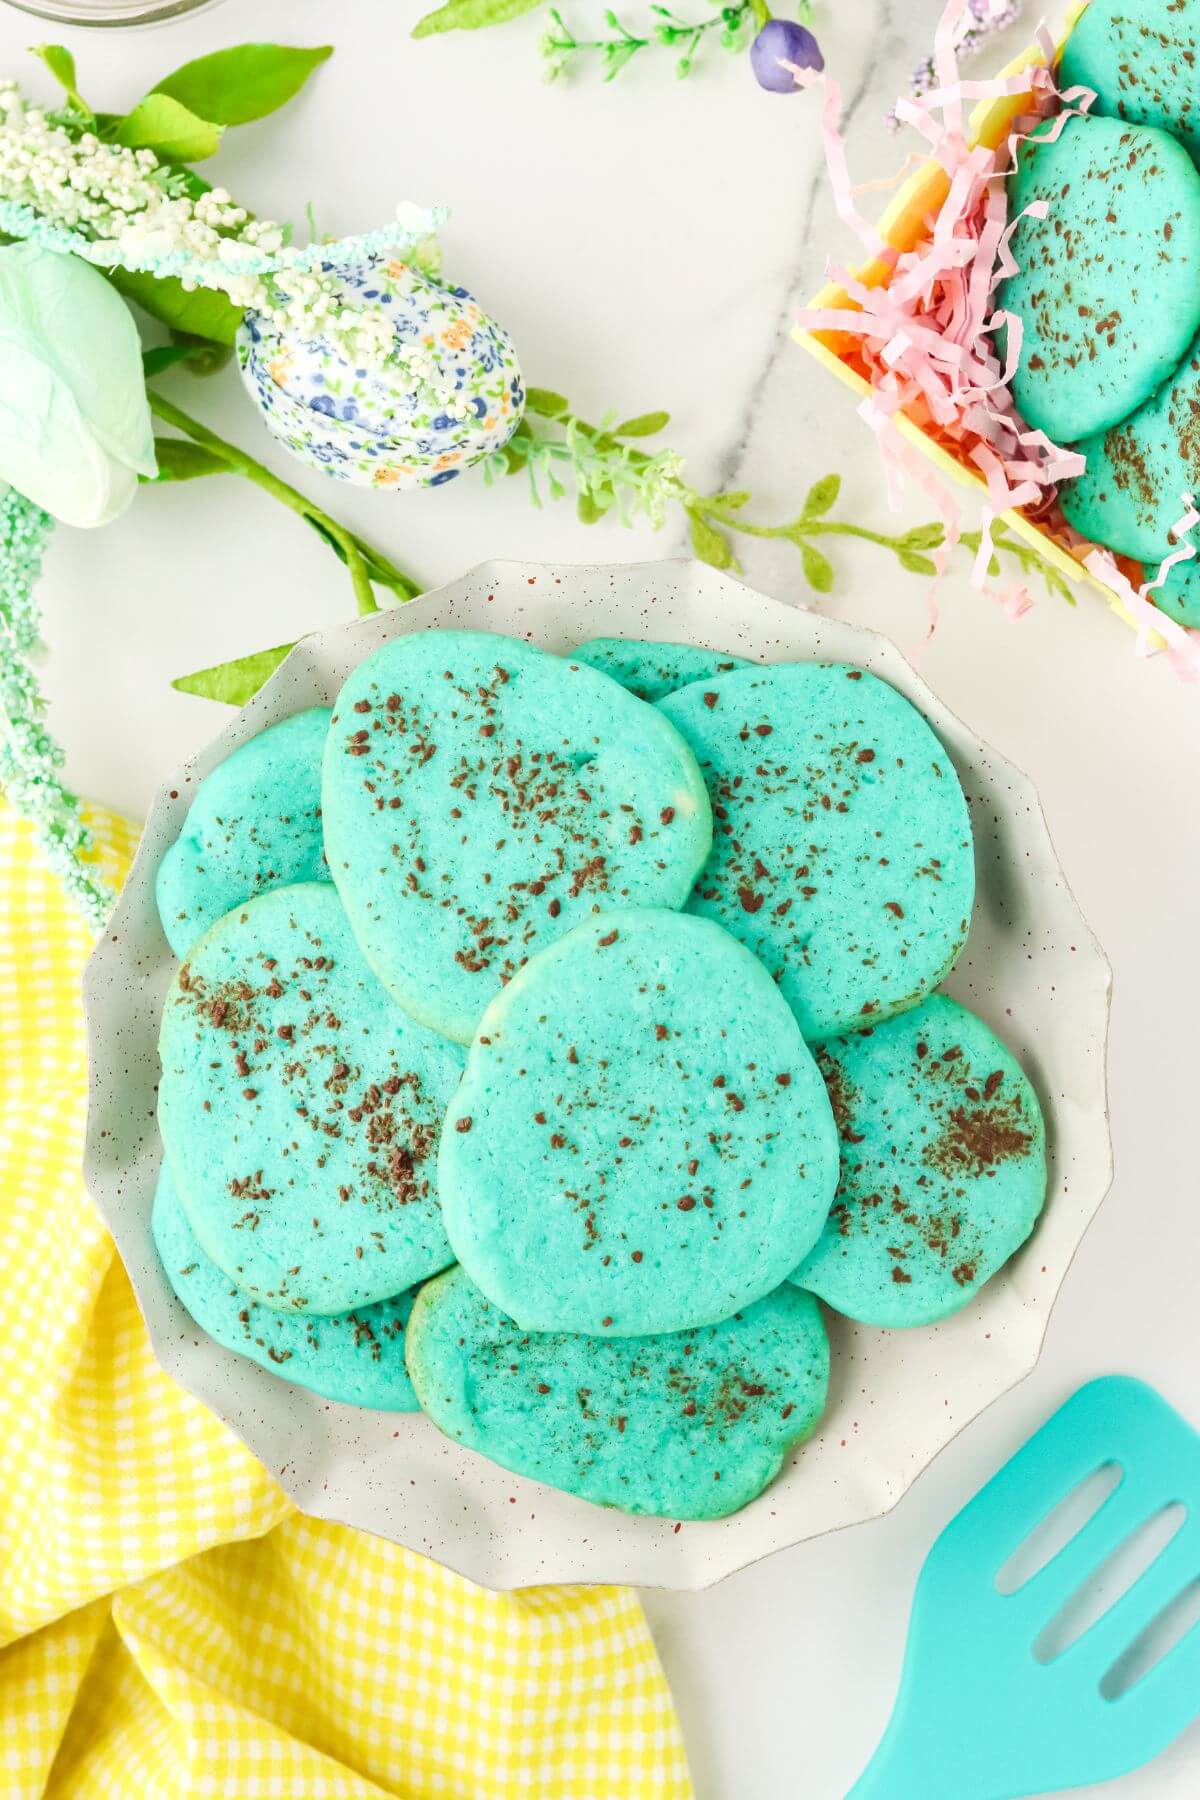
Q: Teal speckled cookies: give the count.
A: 13